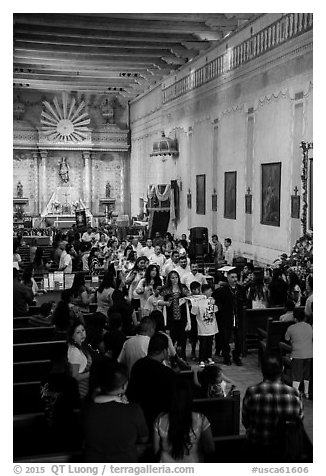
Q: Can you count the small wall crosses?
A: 4